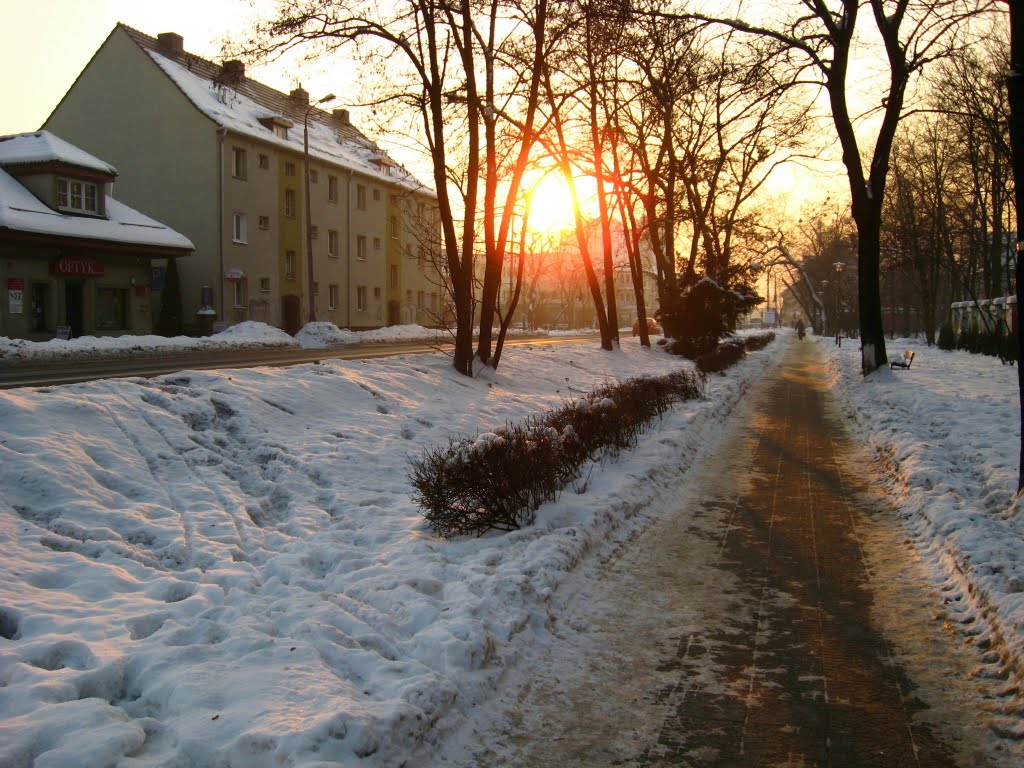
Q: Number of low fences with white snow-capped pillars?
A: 1